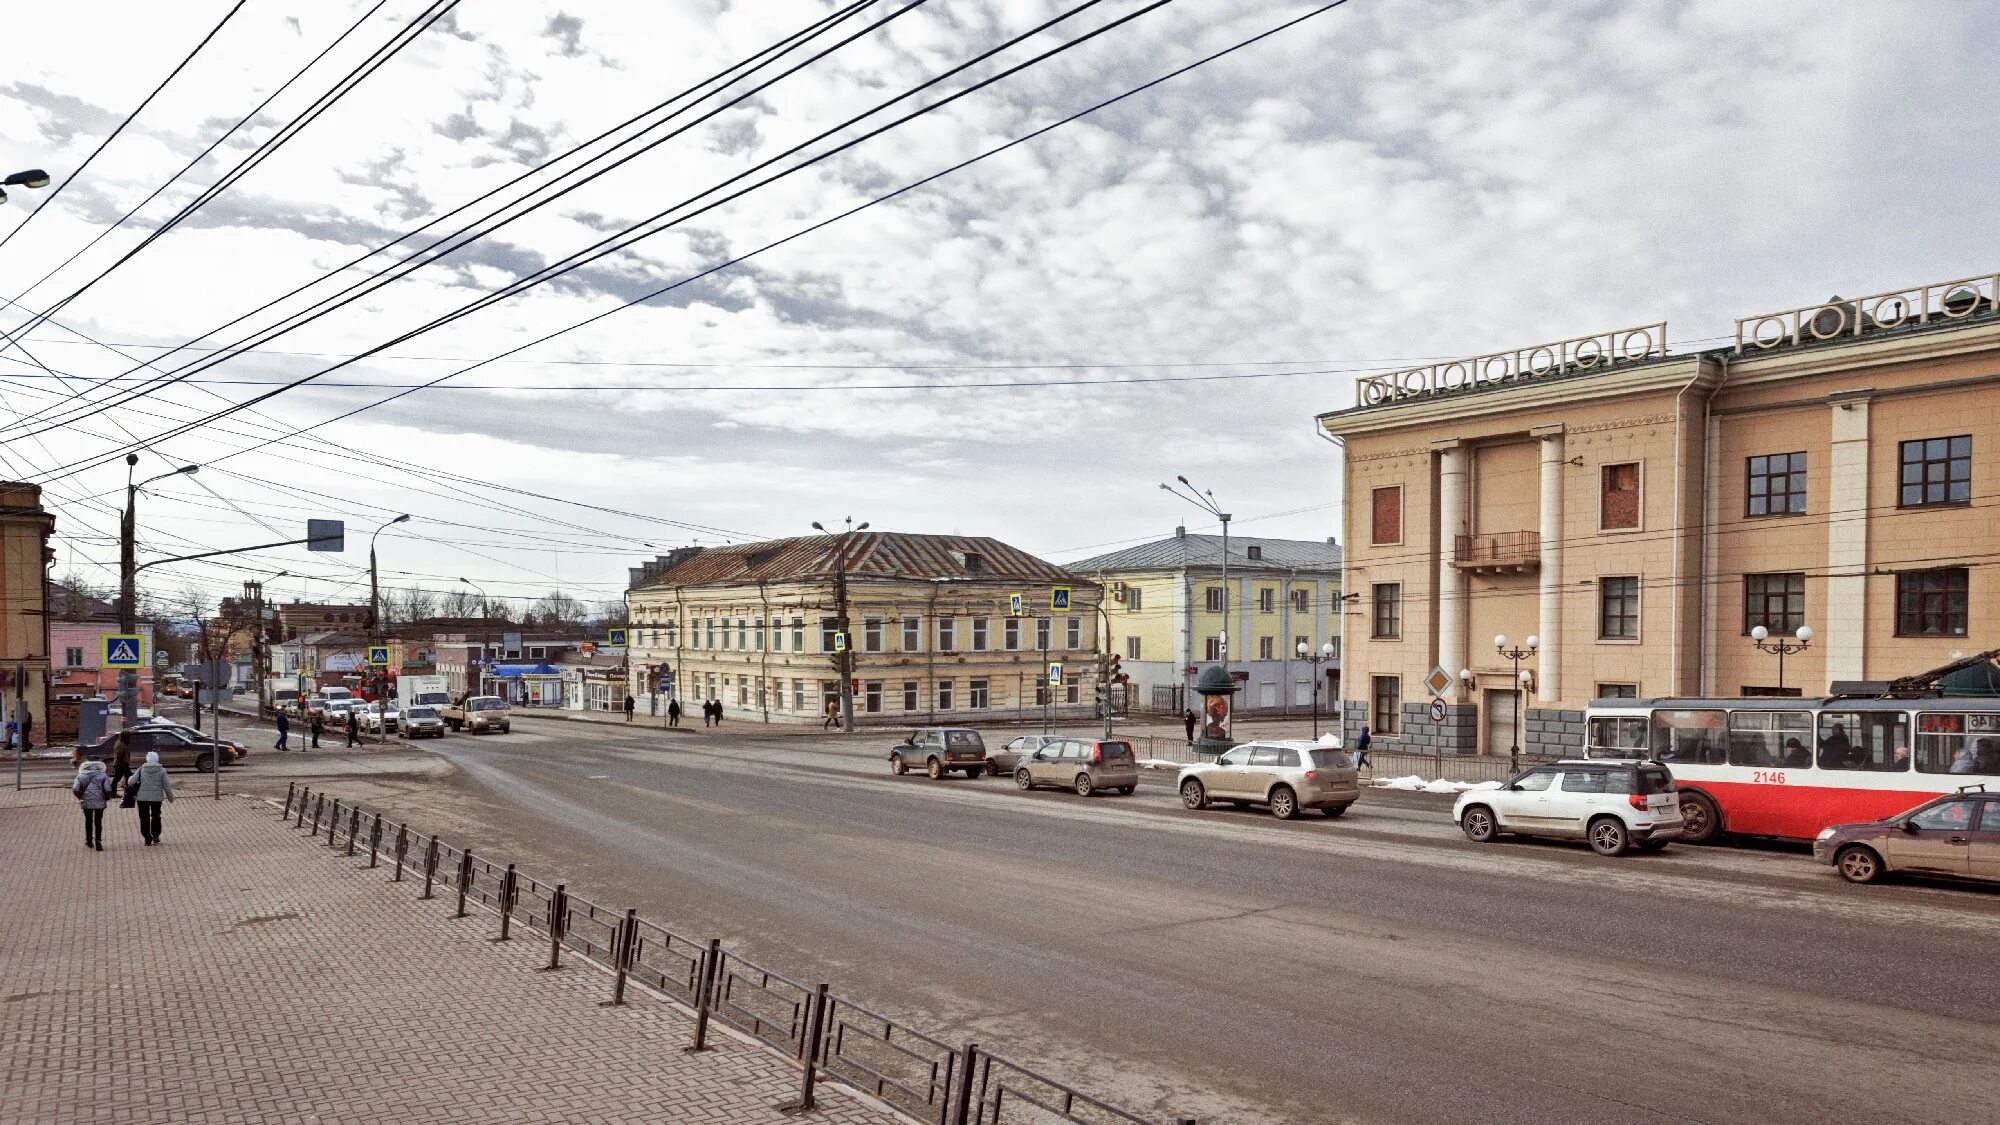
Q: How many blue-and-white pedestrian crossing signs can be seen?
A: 7